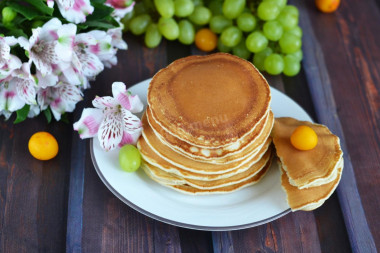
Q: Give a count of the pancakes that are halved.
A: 2